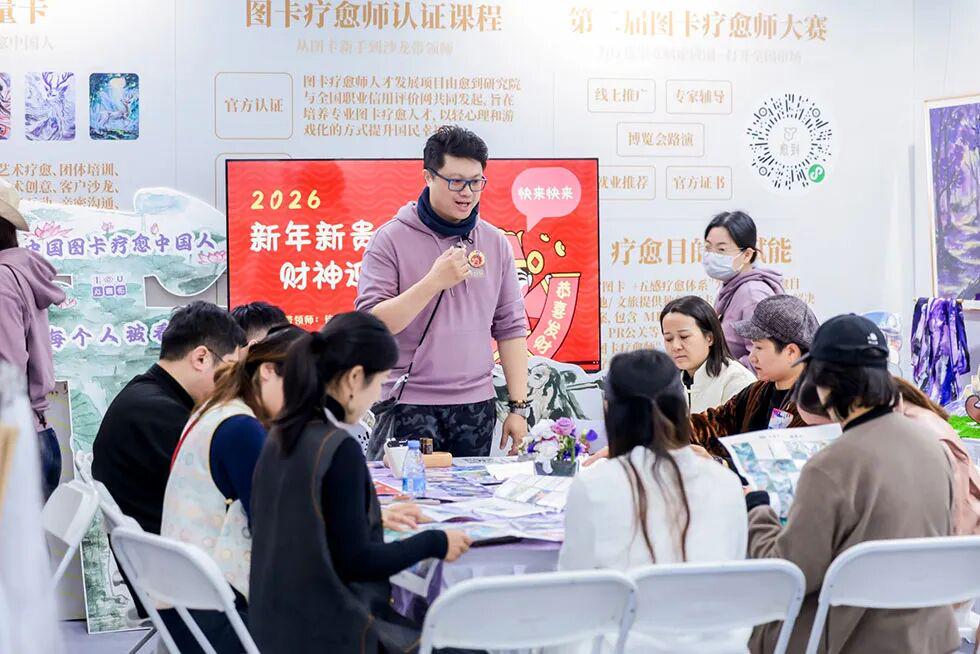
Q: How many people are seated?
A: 9